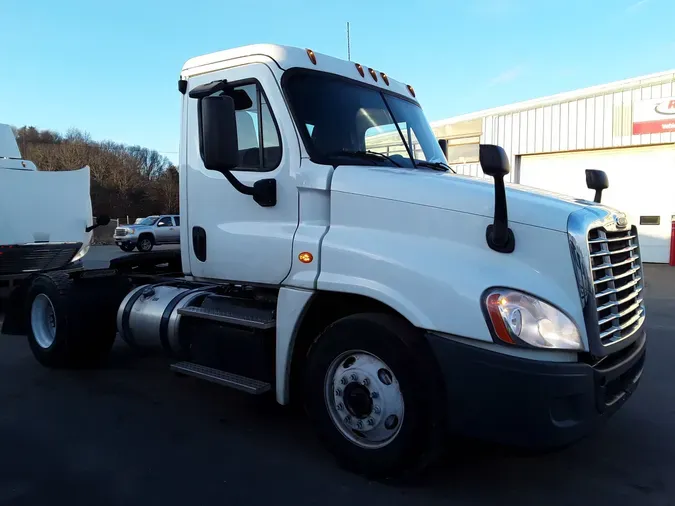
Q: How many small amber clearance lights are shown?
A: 5